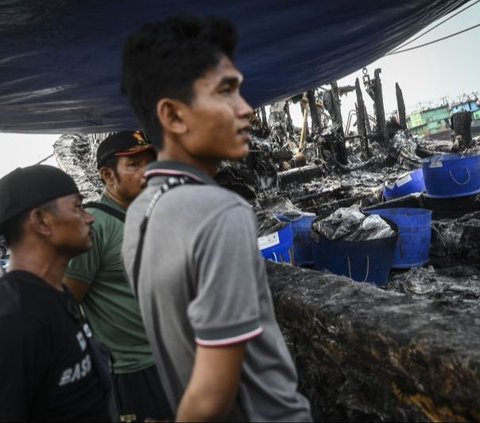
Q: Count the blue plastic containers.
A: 6